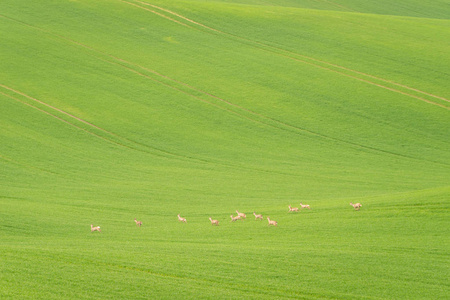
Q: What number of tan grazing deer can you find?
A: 11